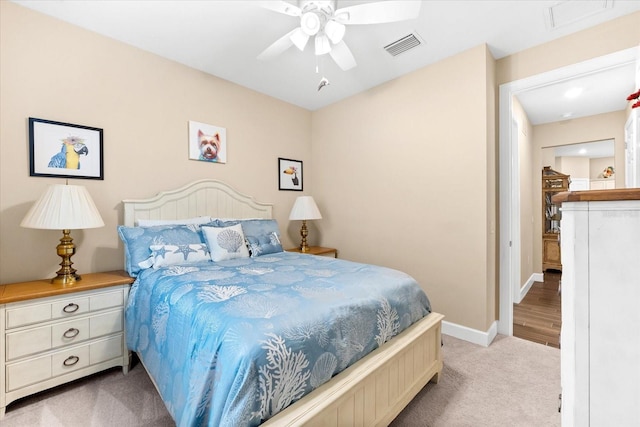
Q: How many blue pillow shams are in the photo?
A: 2